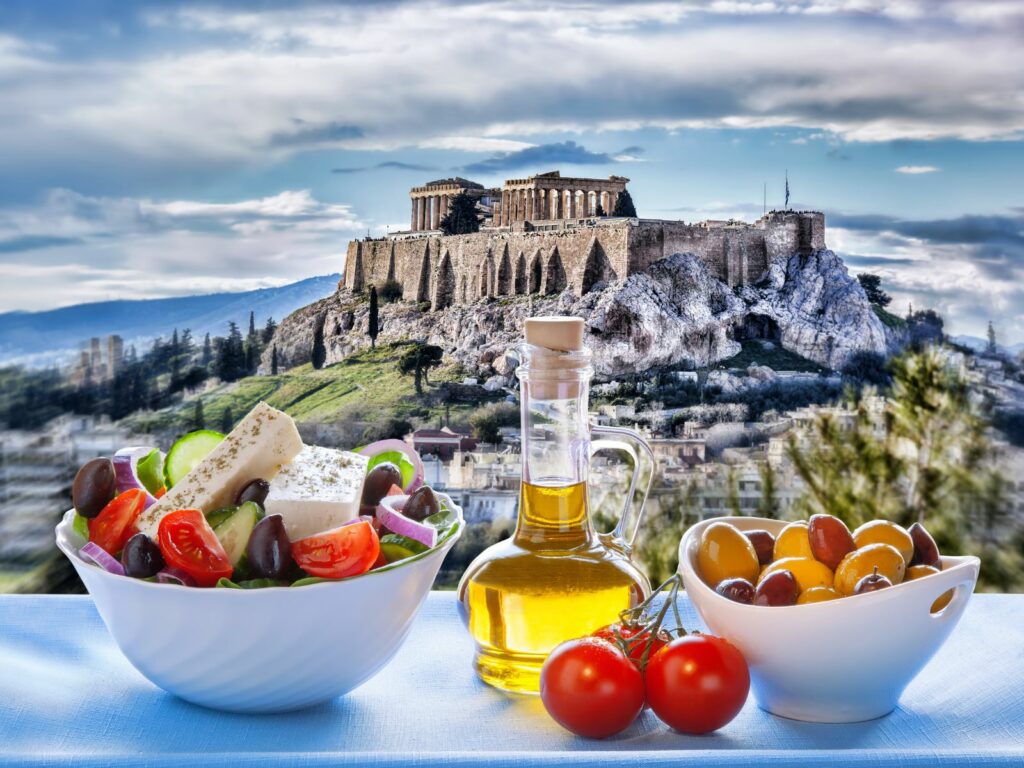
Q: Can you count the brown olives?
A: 6